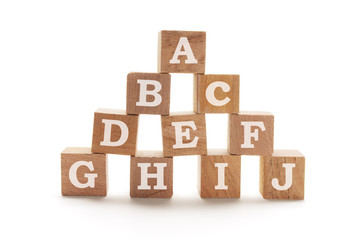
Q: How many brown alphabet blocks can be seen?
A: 10